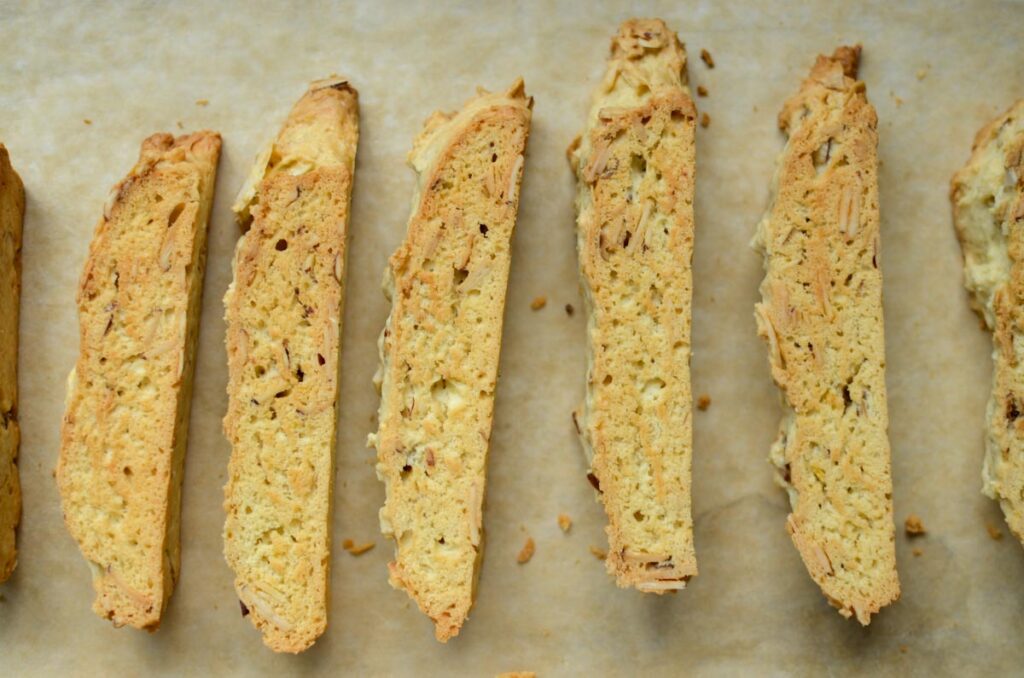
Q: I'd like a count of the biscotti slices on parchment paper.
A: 7